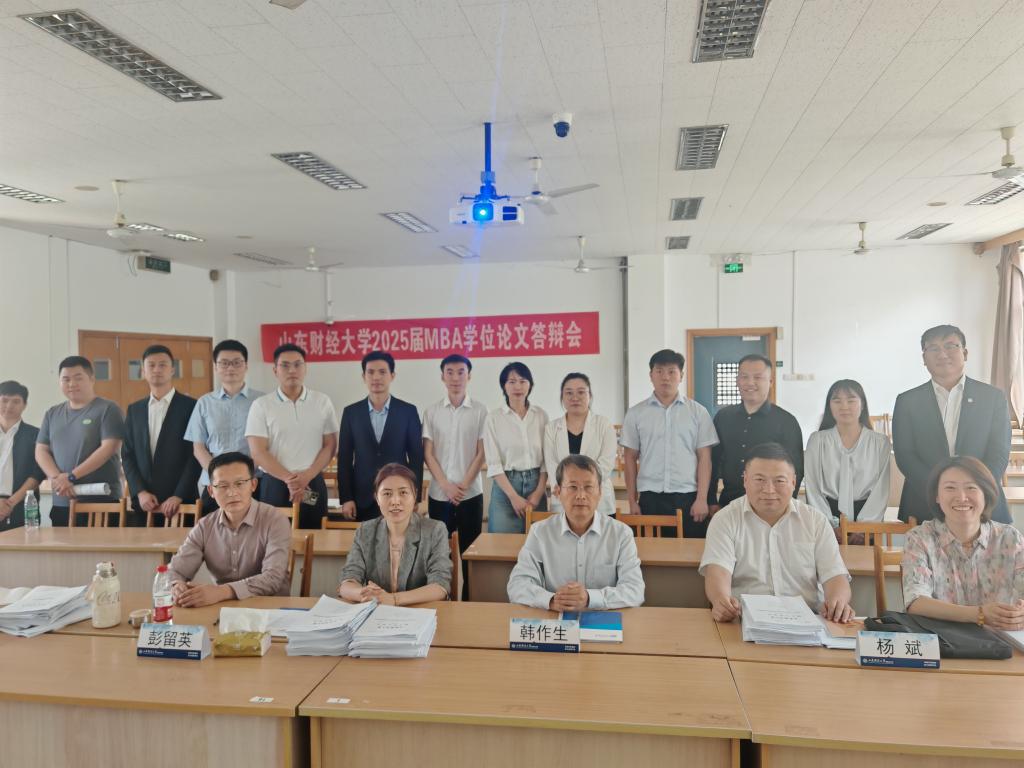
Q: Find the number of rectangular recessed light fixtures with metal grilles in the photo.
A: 13